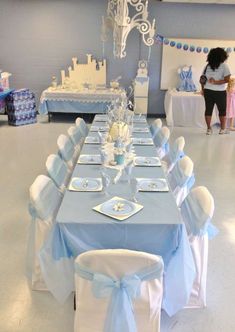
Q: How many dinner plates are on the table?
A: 11